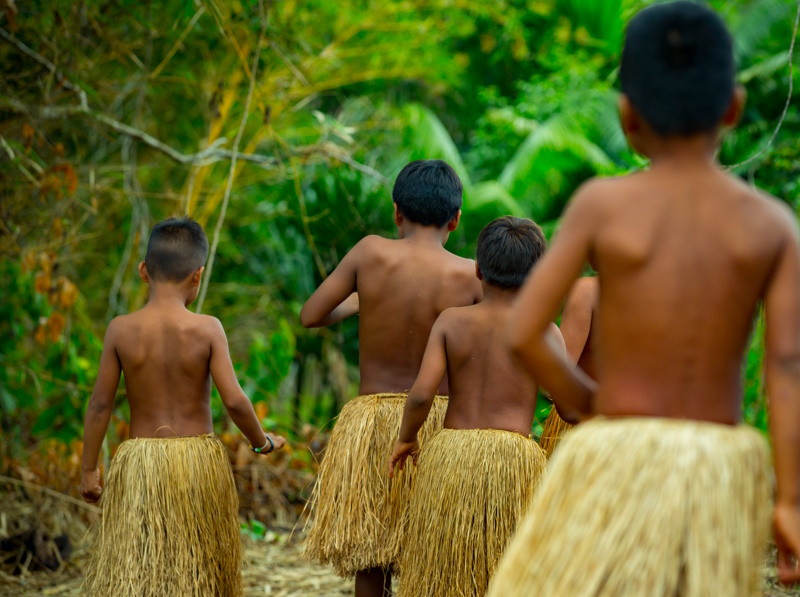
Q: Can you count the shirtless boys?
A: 5